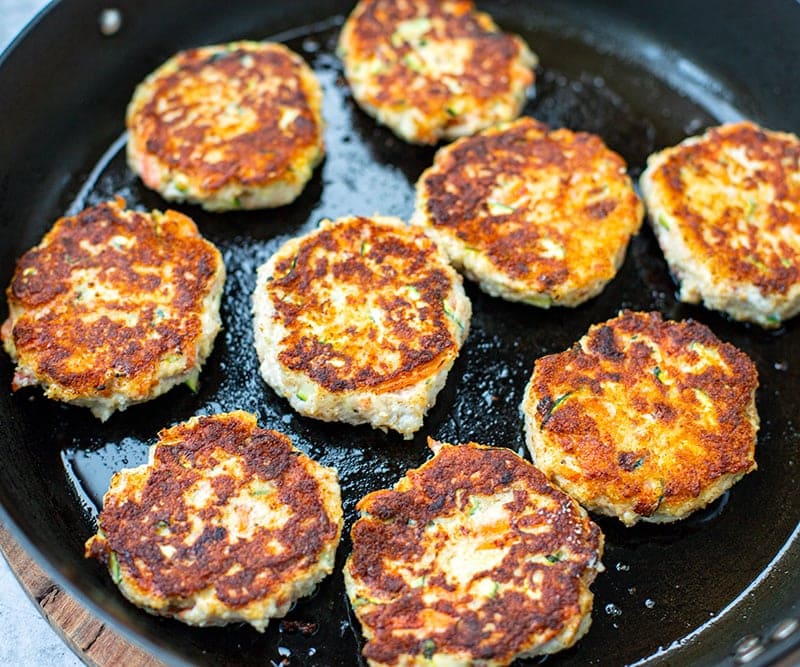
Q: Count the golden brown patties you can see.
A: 9